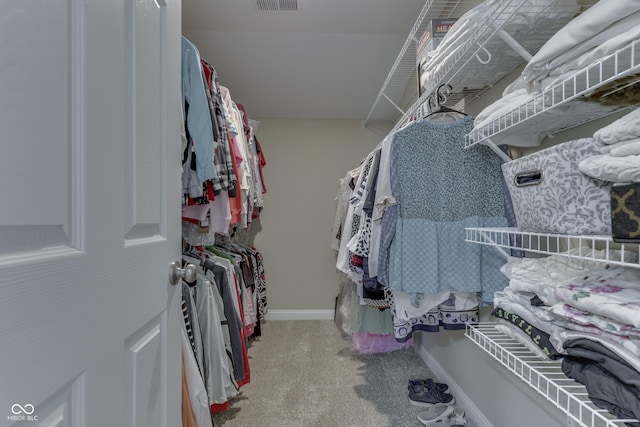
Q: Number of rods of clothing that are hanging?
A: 3